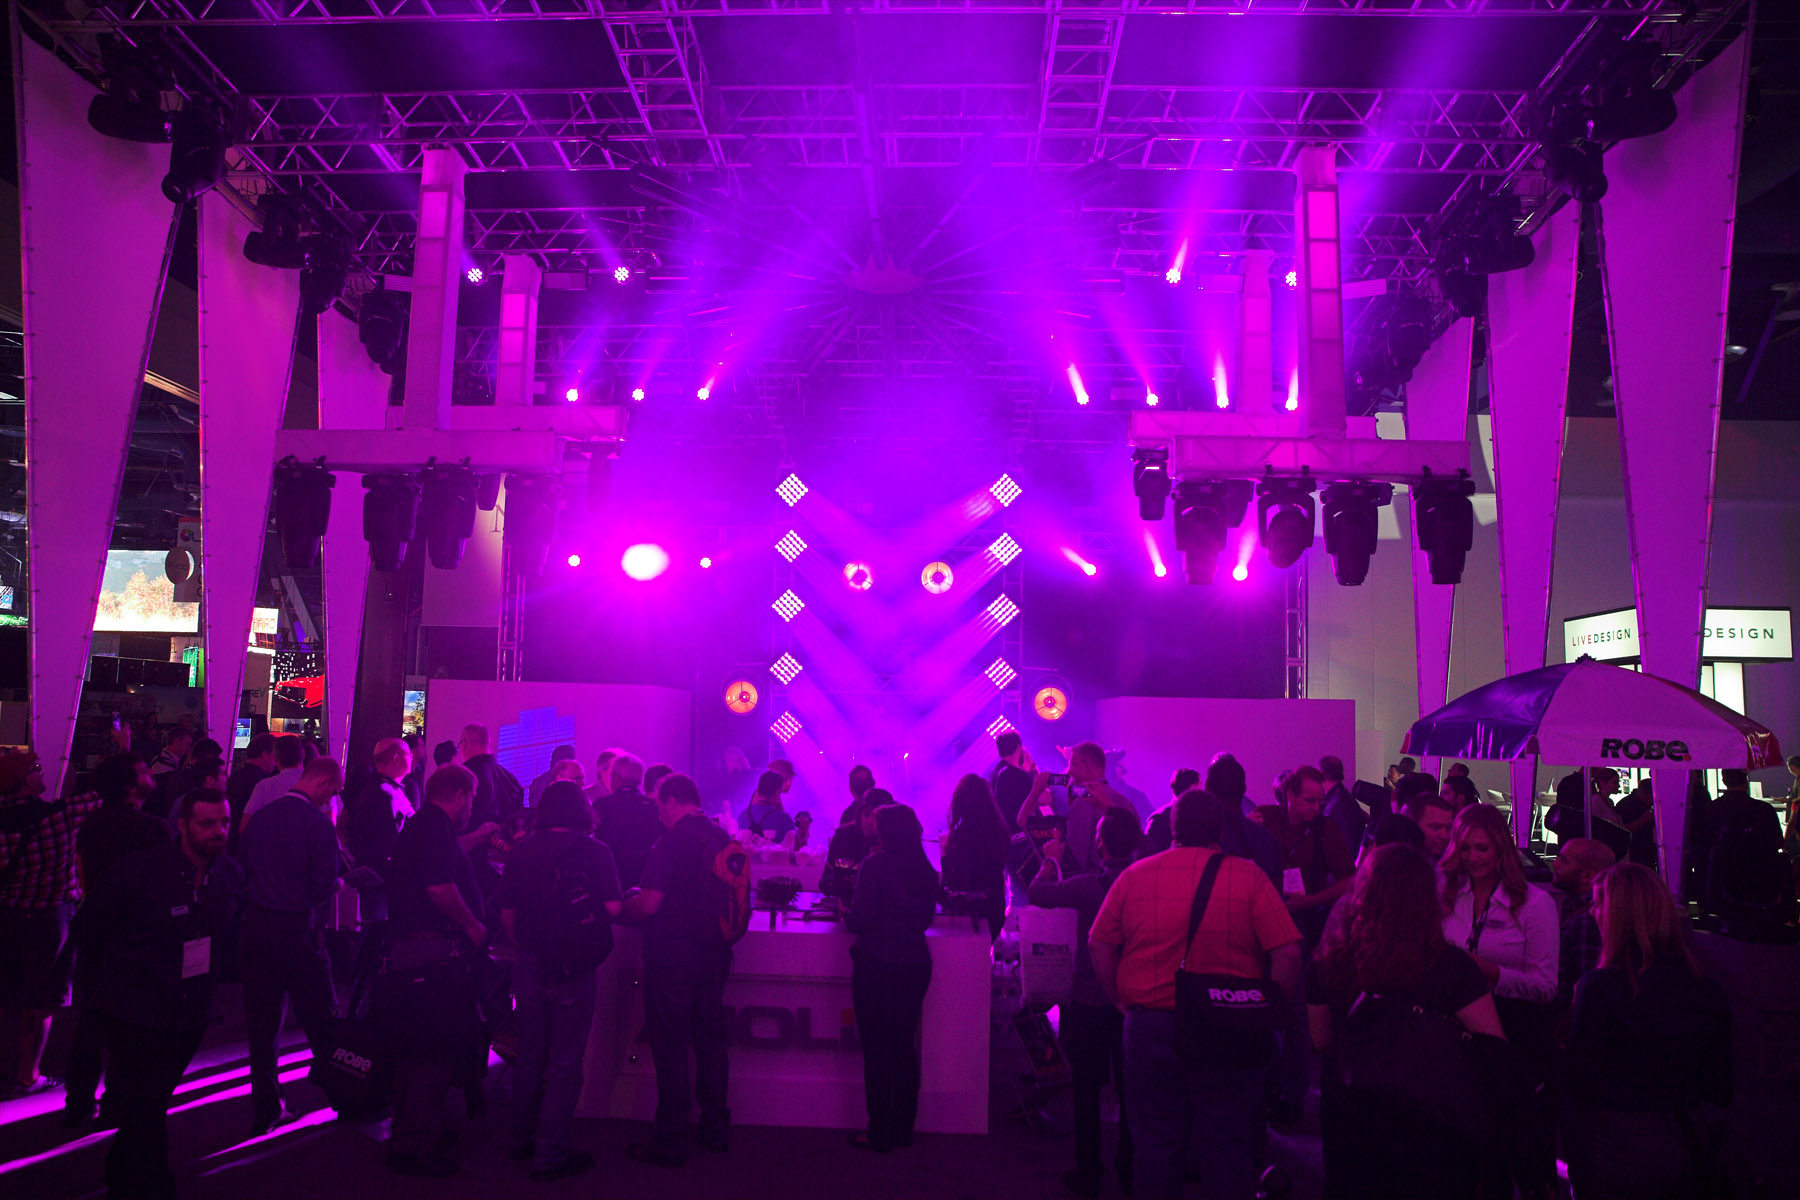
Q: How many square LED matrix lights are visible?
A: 10